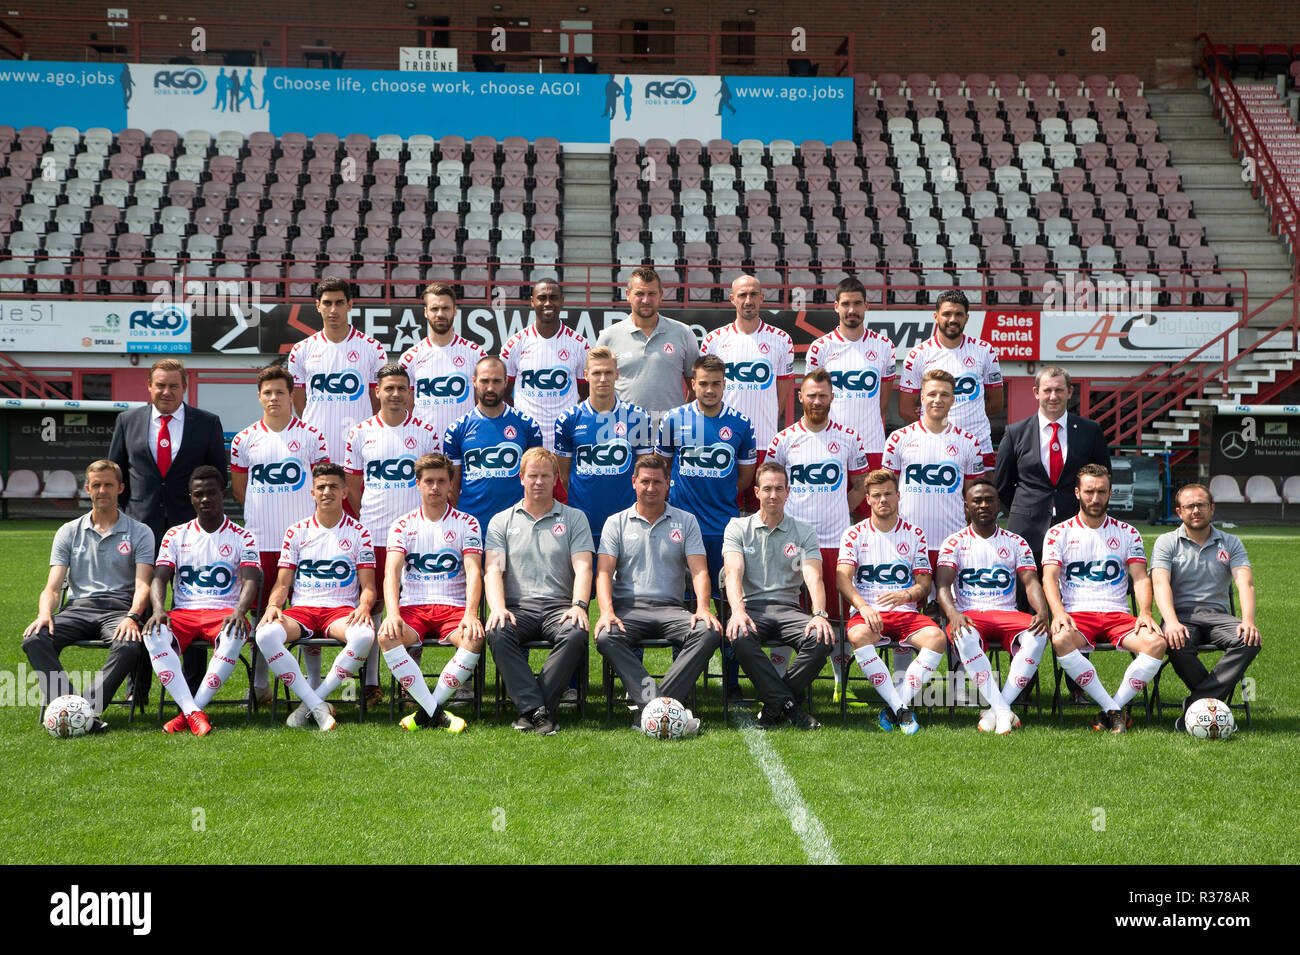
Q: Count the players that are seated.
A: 6